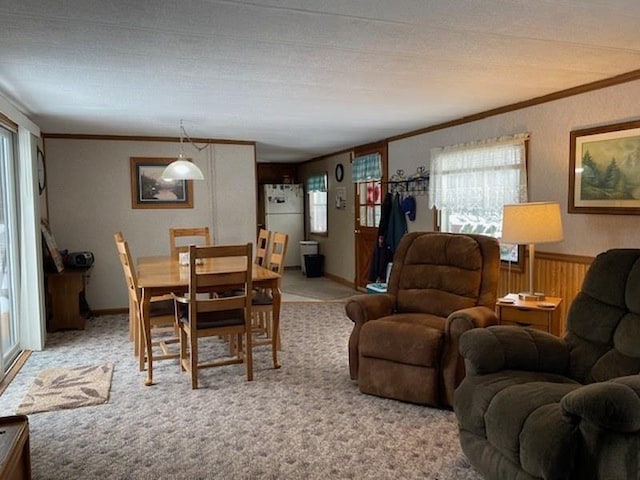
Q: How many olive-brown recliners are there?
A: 1